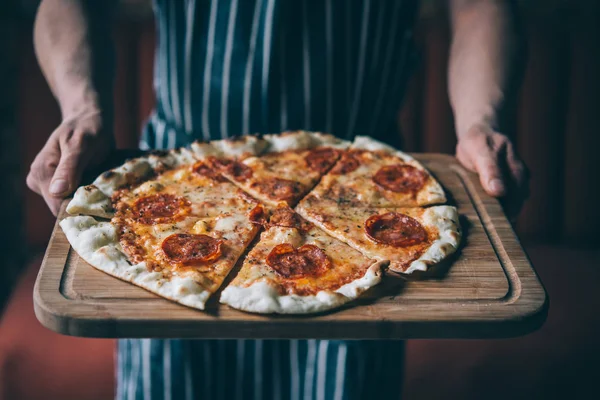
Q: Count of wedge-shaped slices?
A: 6